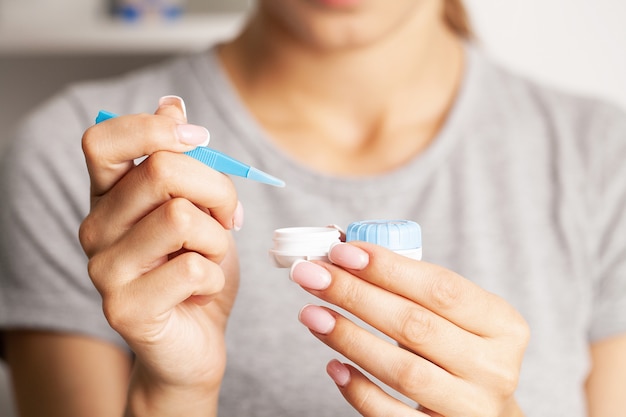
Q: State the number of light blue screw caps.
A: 1